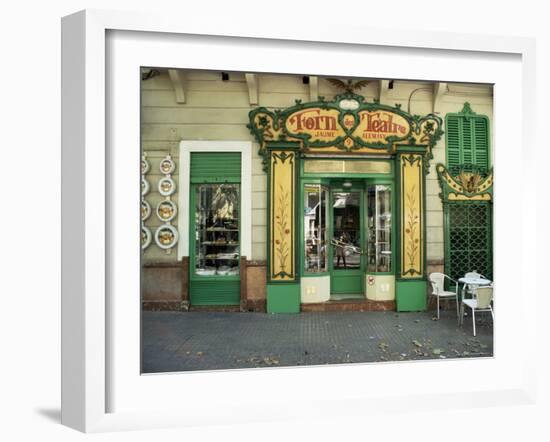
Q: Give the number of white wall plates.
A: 8